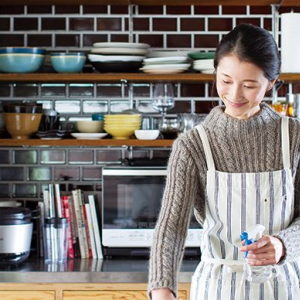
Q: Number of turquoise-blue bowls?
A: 2